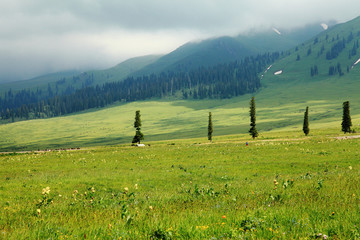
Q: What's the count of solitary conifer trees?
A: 5